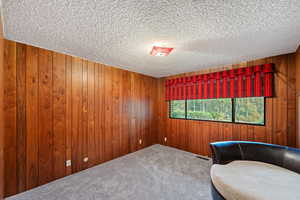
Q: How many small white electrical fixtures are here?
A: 4